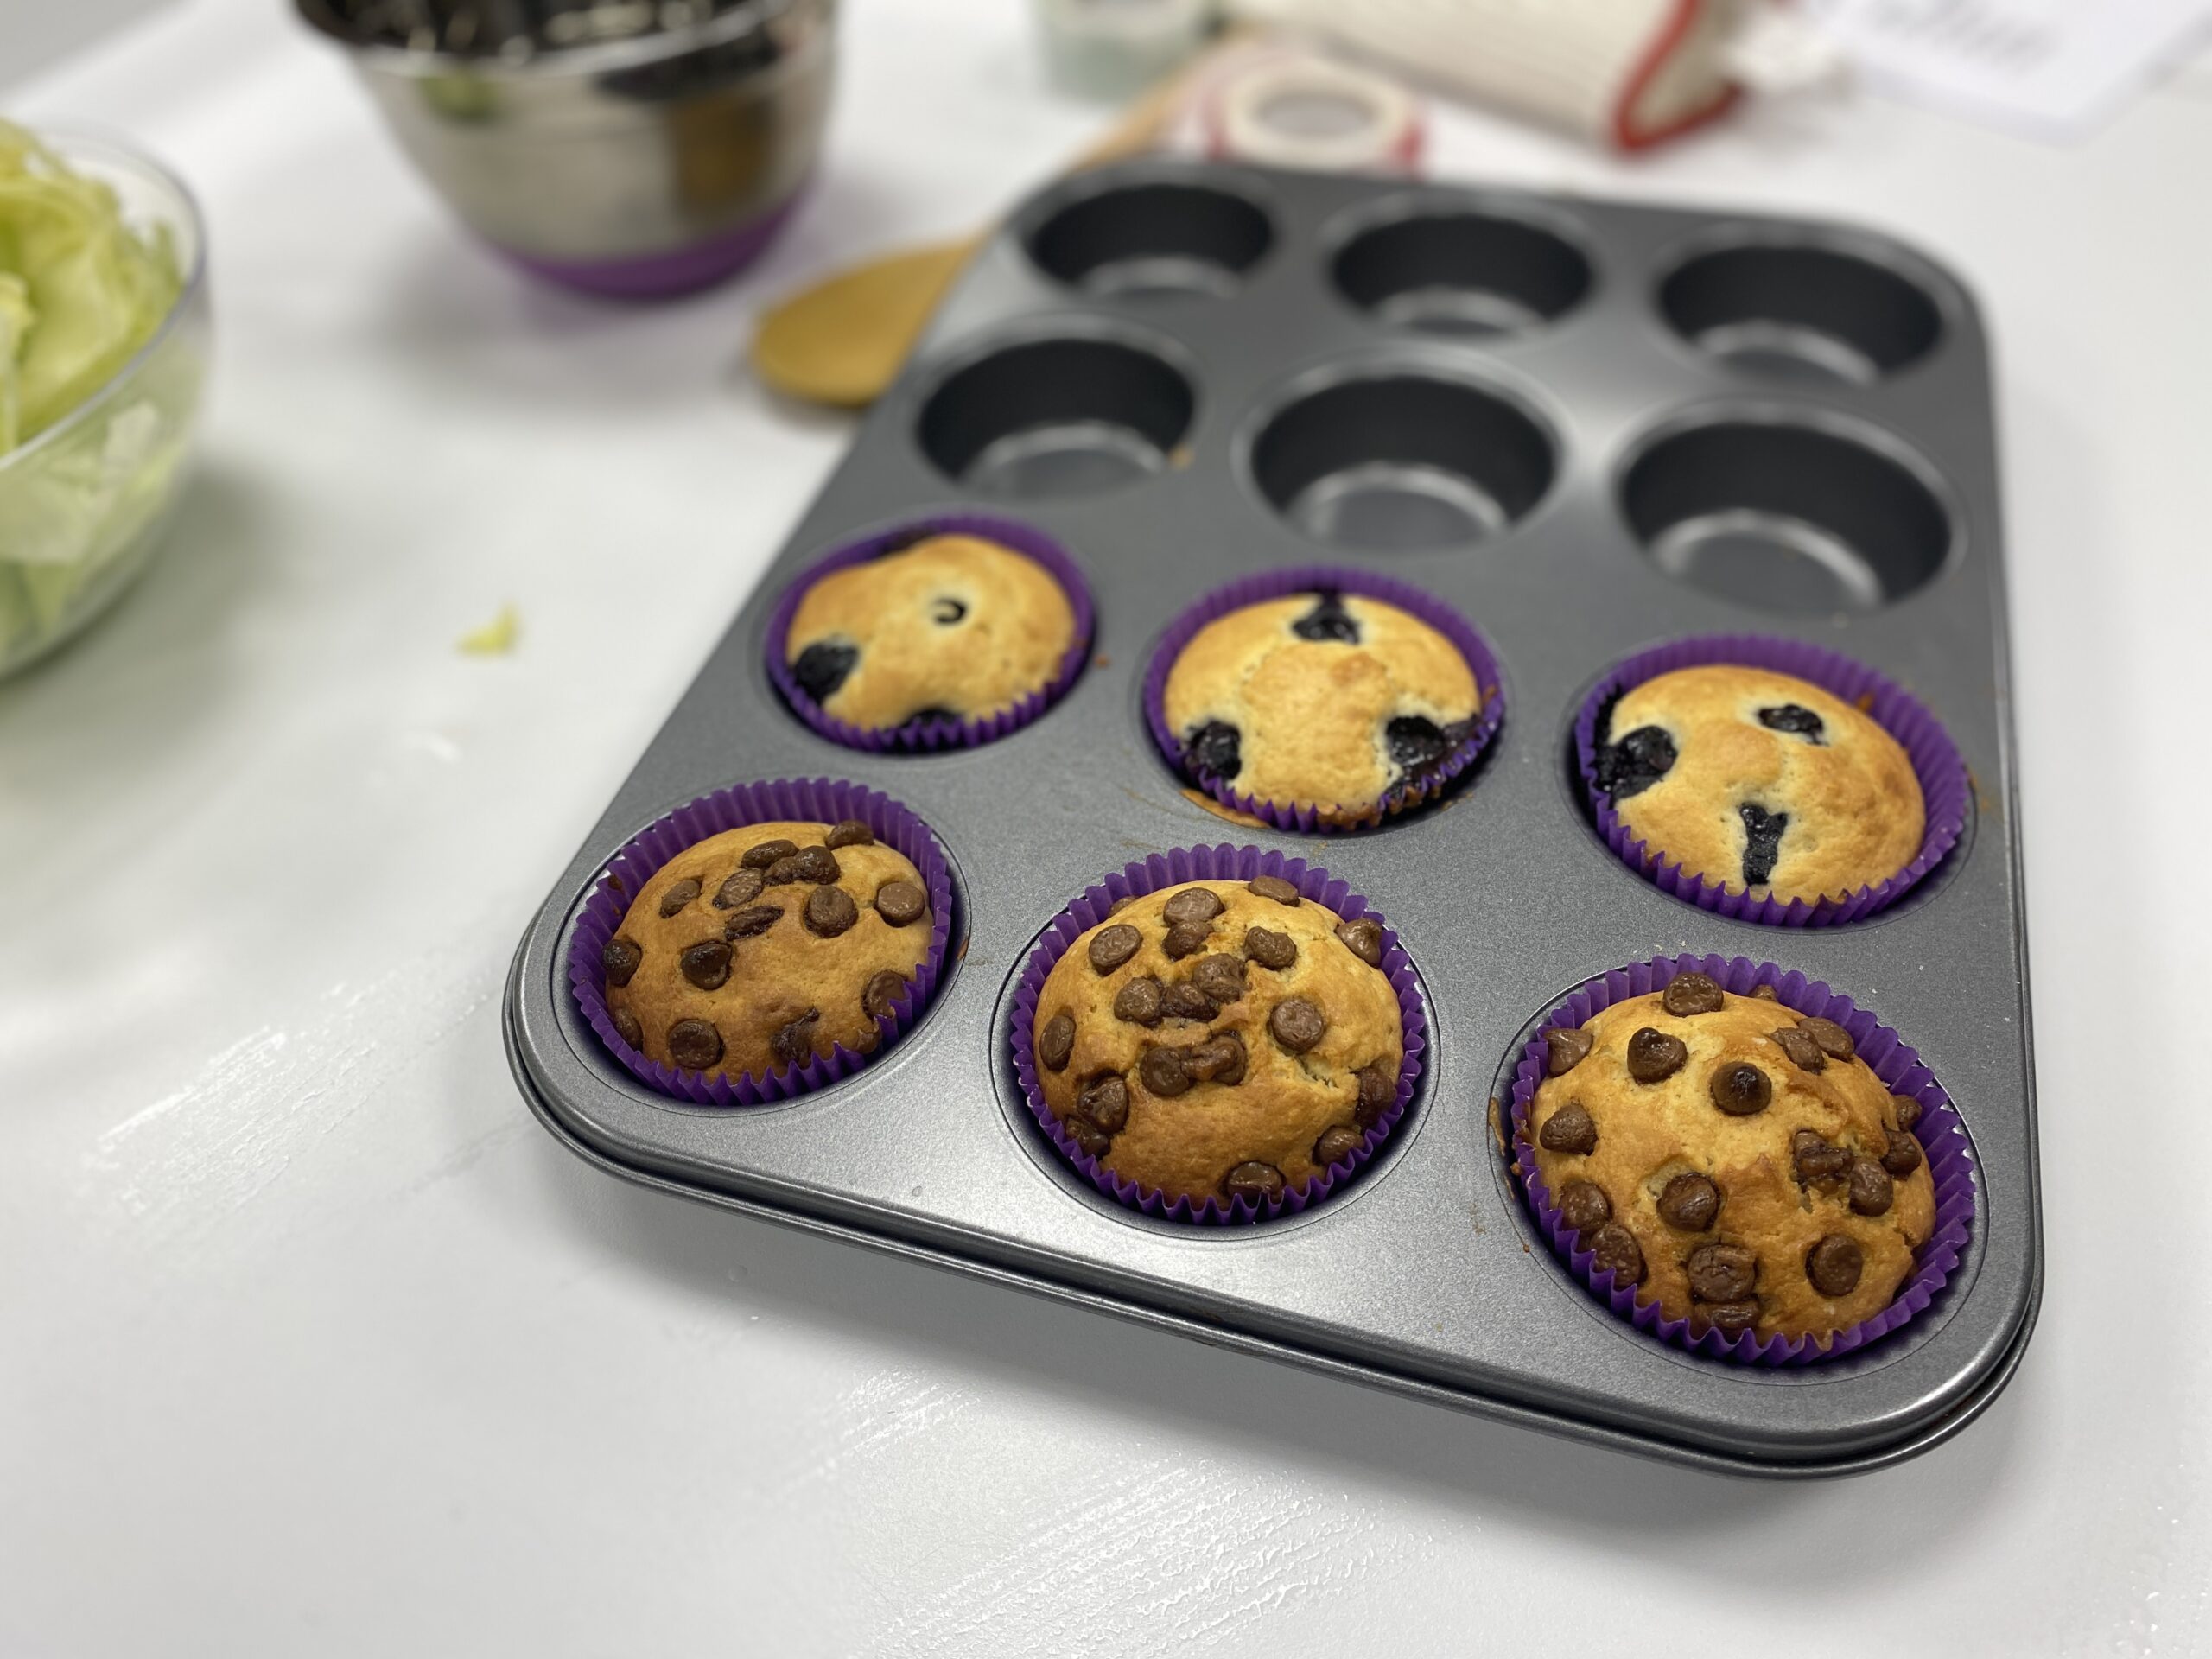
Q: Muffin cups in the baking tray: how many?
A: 12